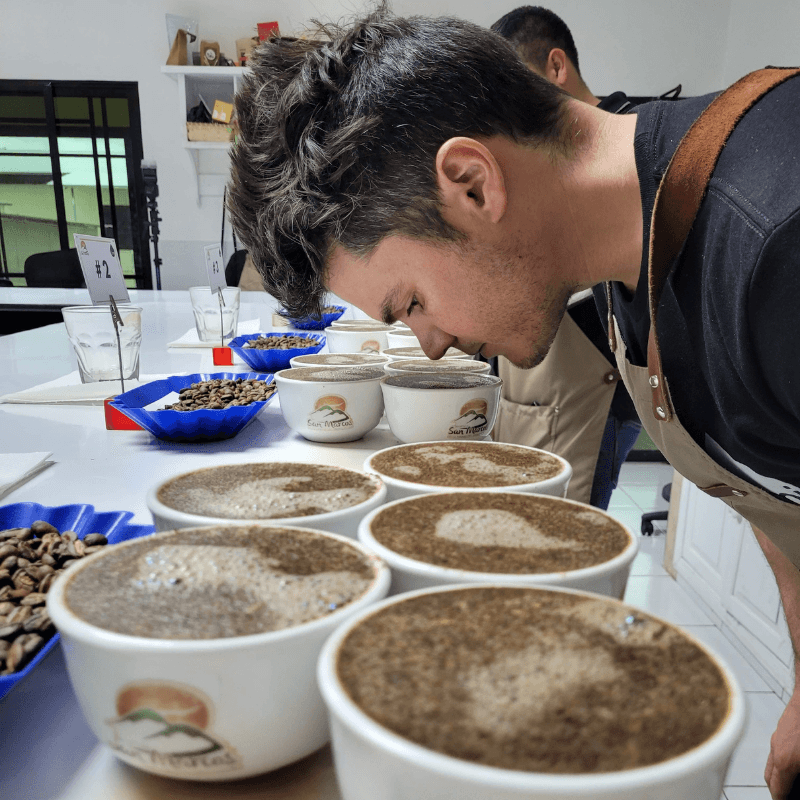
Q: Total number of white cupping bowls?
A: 14